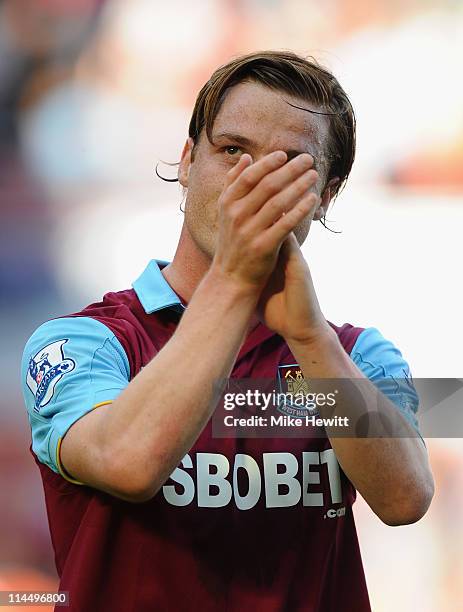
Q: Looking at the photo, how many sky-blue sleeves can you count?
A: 2